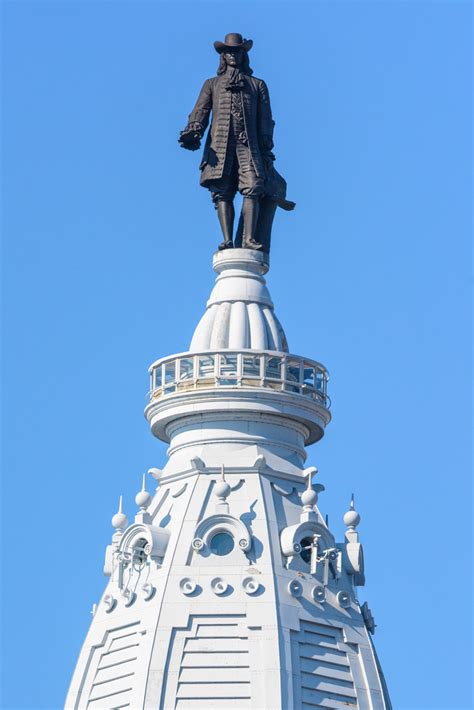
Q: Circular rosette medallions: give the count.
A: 9